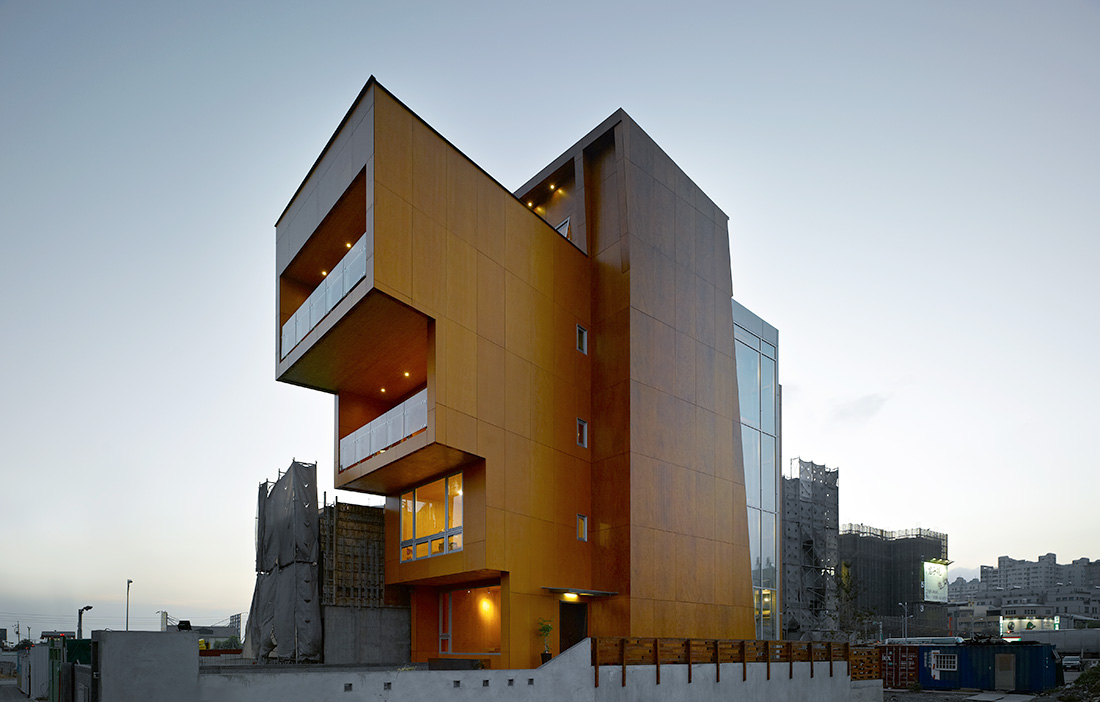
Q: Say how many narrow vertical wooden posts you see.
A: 11